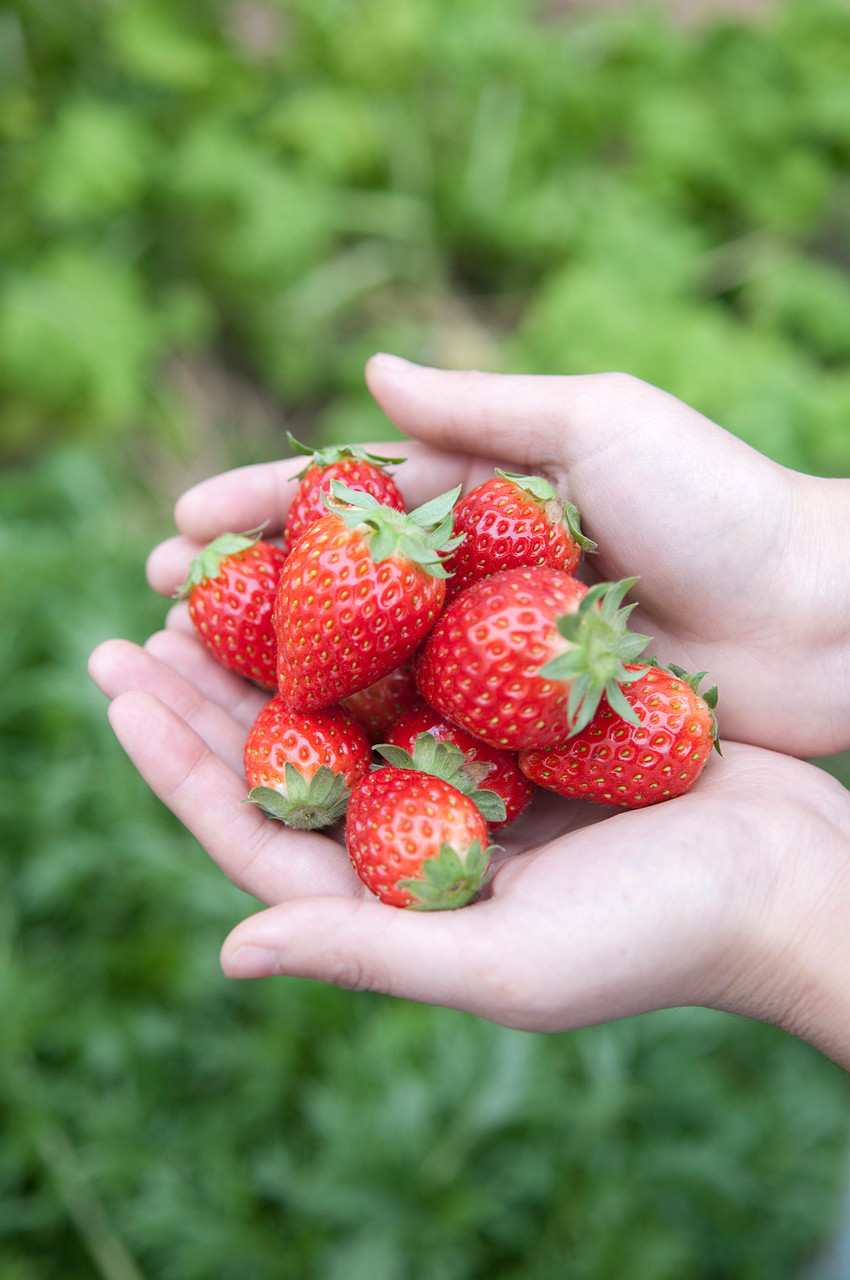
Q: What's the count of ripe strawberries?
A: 10